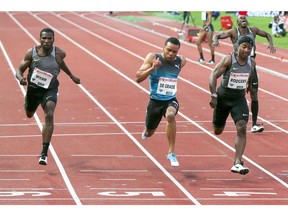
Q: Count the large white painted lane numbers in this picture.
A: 3